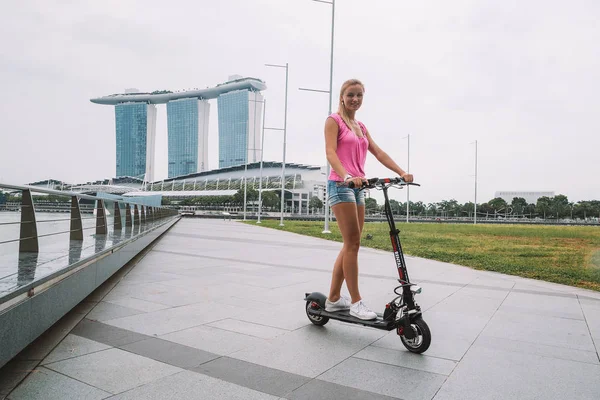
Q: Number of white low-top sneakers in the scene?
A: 2